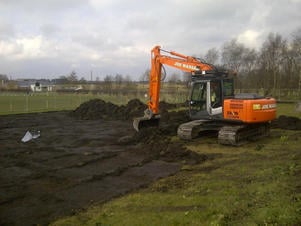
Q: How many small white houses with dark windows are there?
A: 1